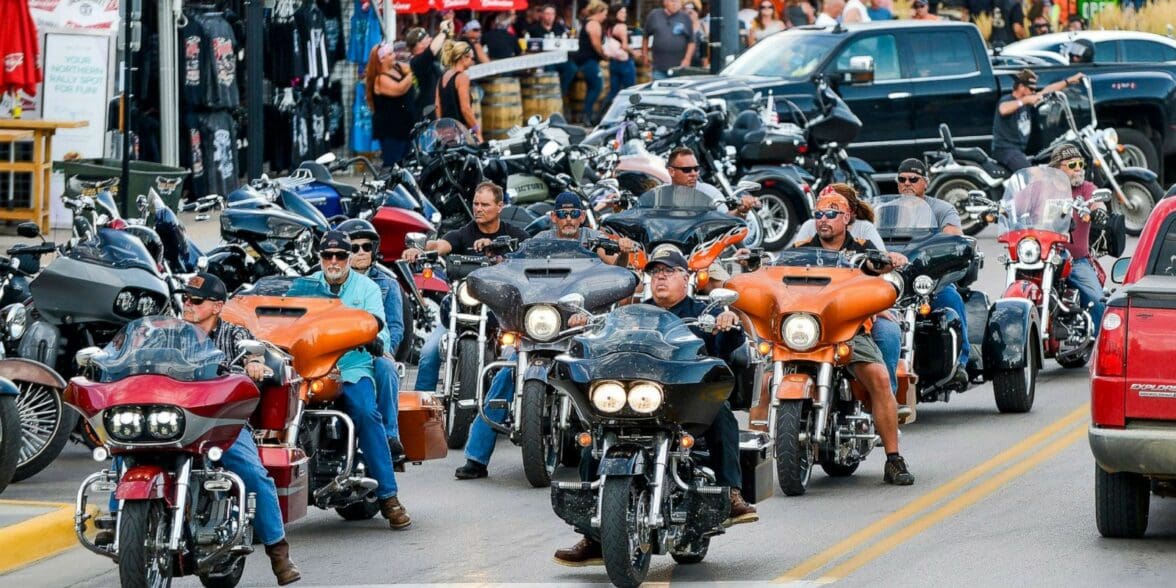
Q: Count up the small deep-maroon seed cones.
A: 0